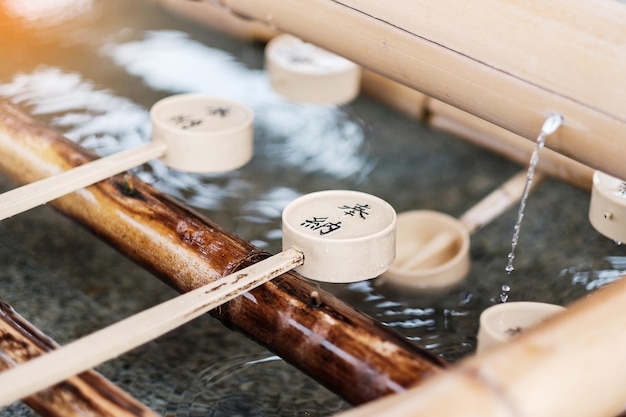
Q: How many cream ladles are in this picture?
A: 6